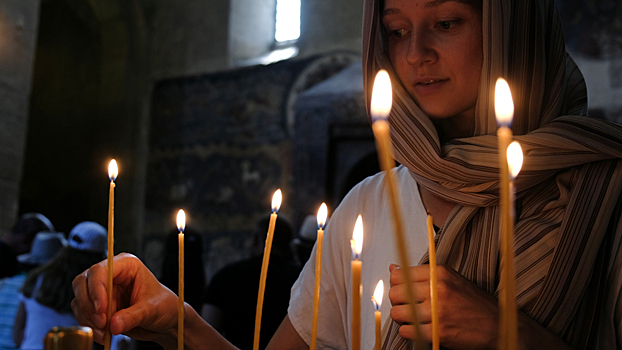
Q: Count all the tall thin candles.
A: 10